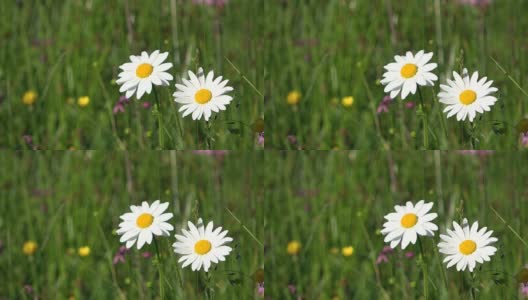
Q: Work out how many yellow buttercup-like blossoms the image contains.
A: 8